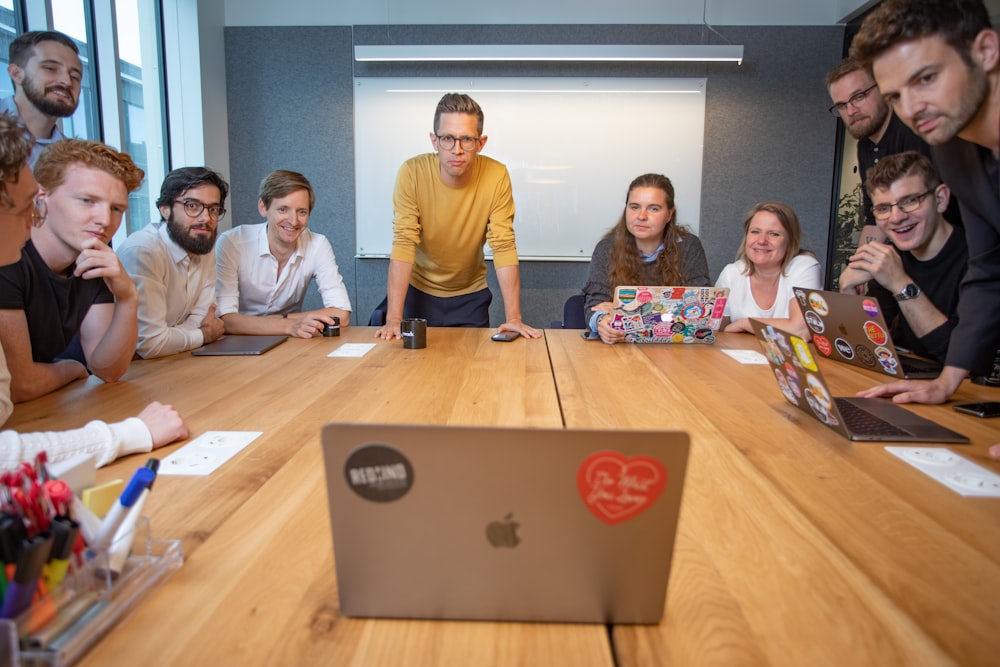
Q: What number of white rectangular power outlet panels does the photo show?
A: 4